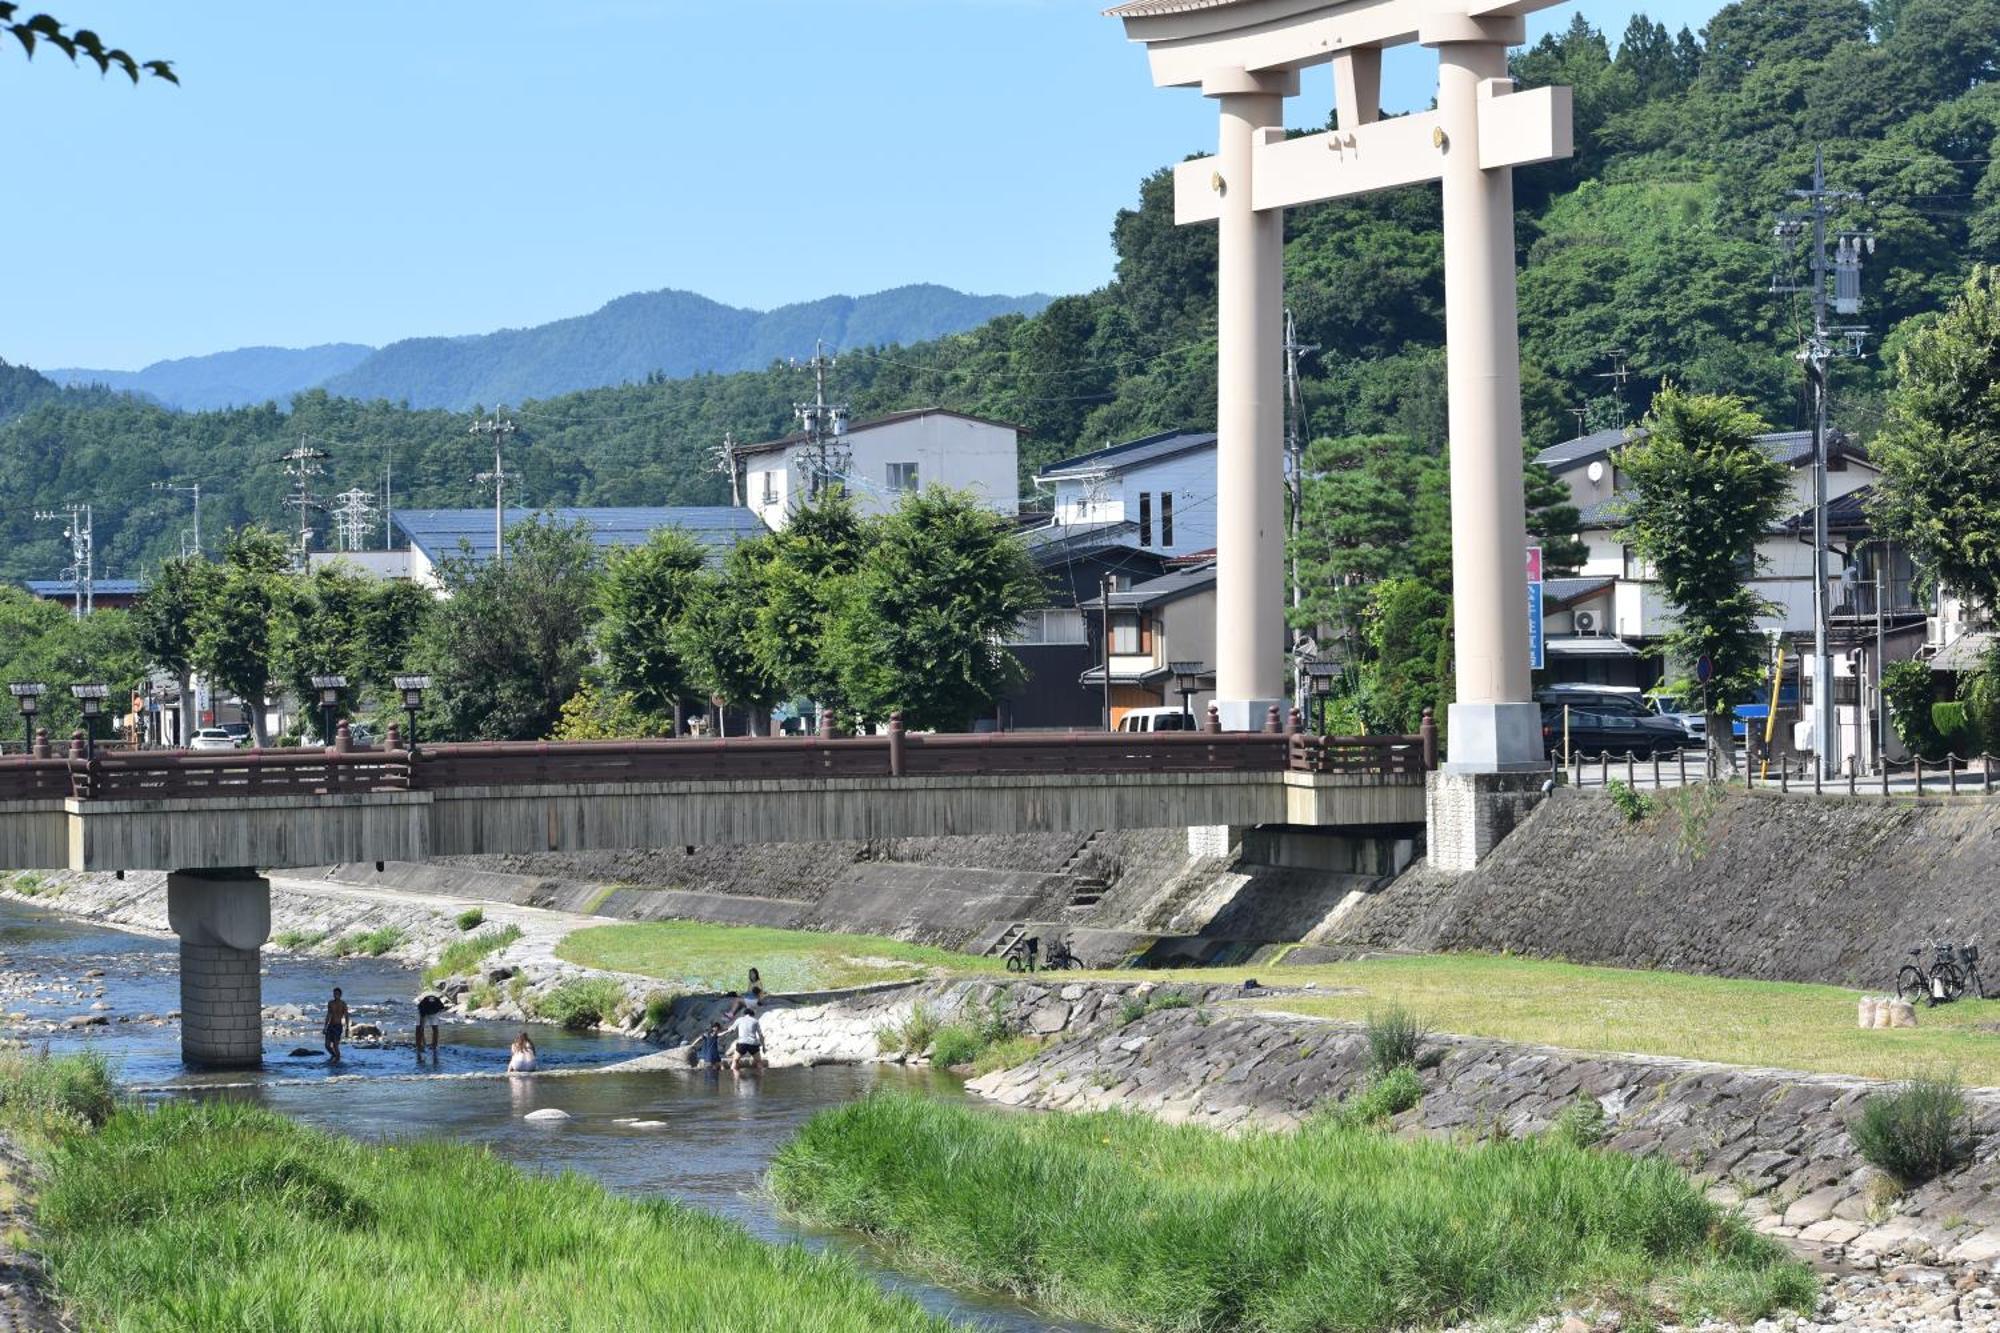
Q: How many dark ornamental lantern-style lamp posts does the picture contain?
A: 6